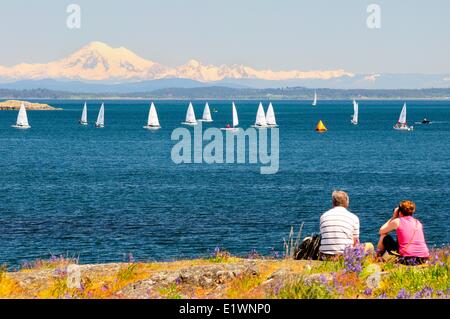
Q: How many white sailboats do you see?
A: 12